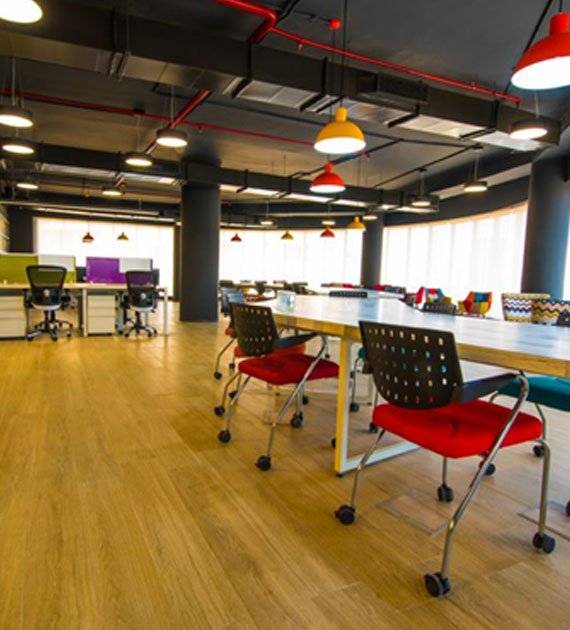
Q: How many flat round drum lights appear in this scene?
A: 13